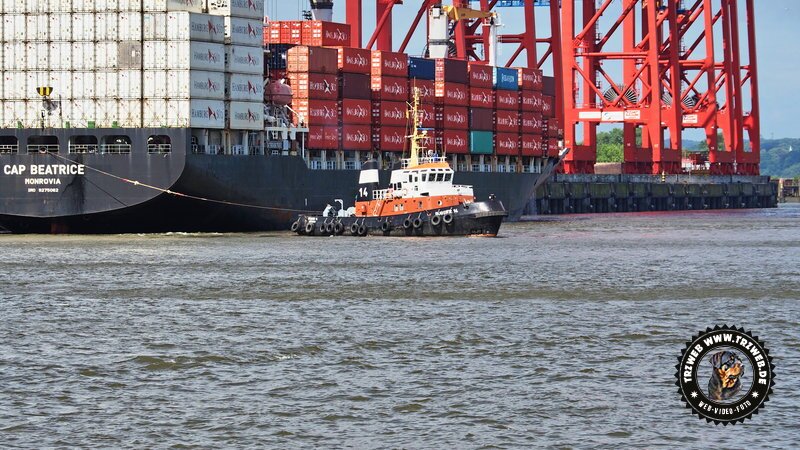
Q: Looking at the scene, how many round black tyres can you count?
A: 12